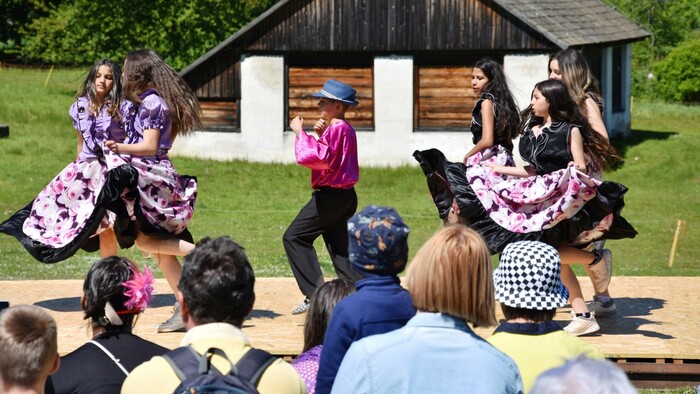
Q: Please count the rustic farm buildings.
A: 1